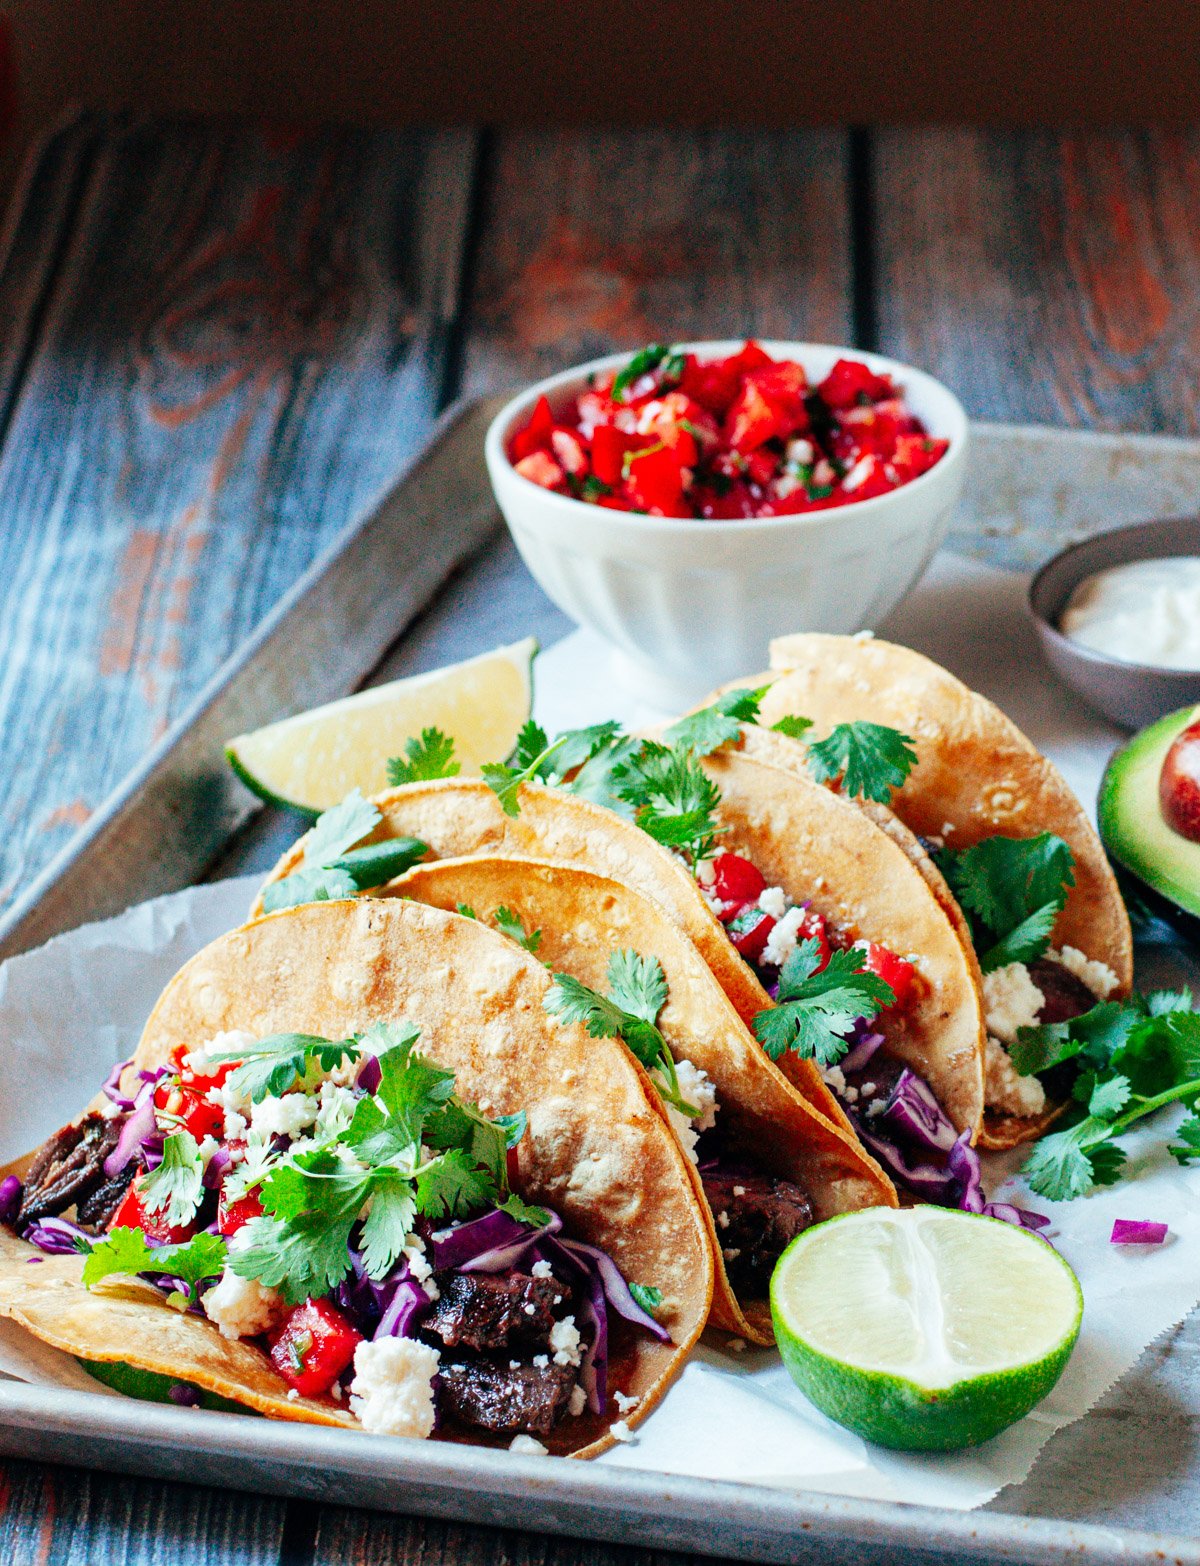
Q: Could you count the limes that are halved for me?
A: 1